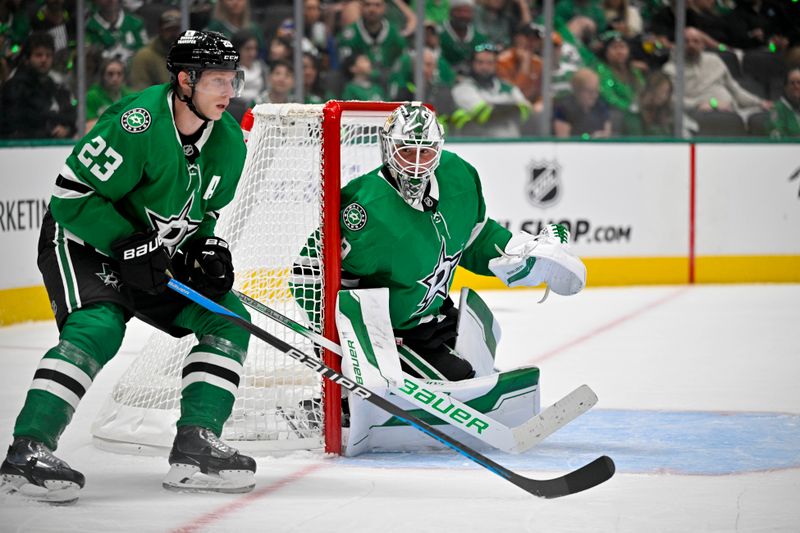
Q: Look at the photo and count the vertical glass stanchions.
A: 6